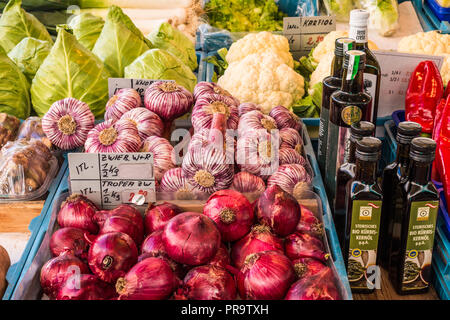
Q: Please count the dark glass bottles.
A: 7